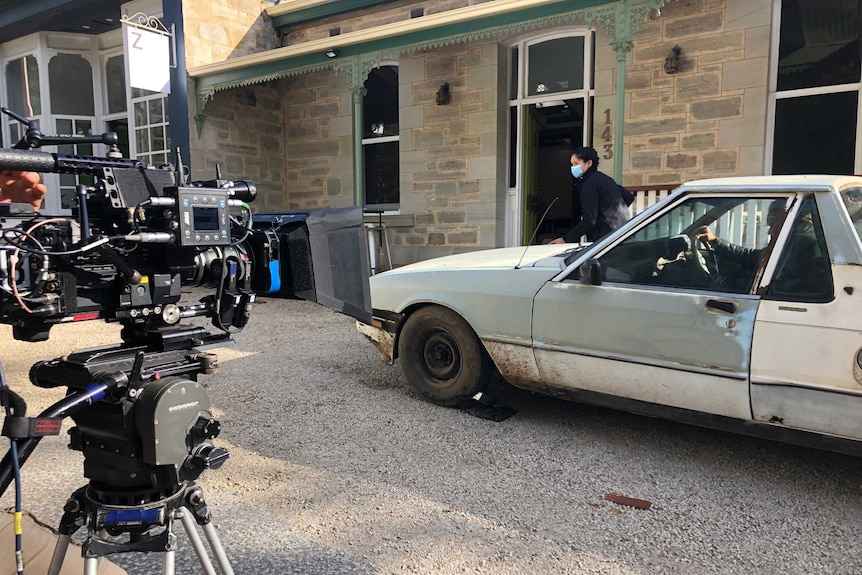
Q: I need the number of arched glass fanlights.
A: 1